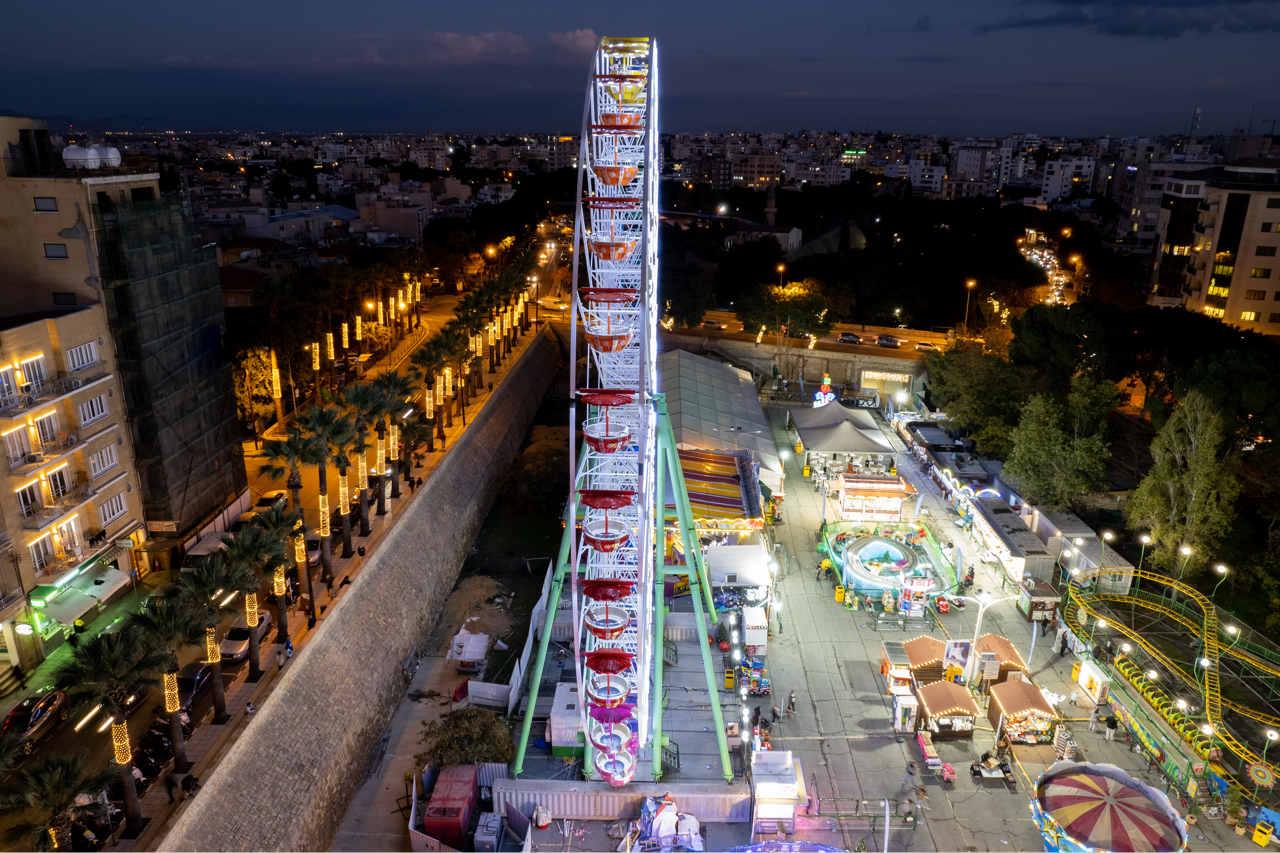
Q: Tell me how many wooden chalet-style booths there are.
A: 4